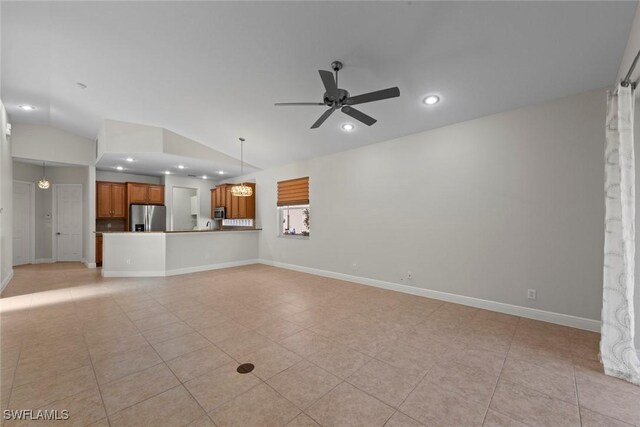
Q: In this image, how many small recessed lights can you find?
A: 9